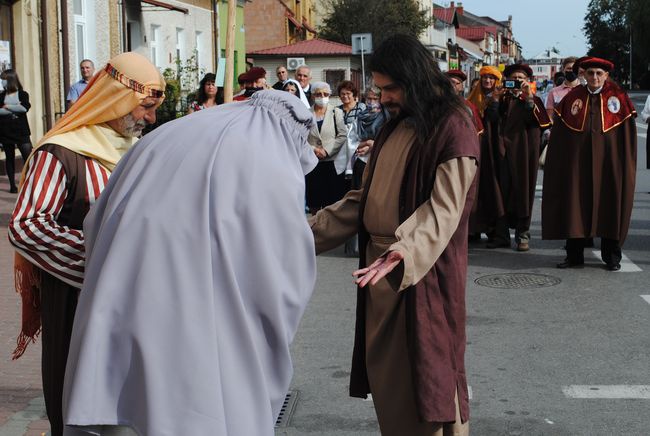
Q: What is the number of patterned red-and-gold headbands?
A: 1